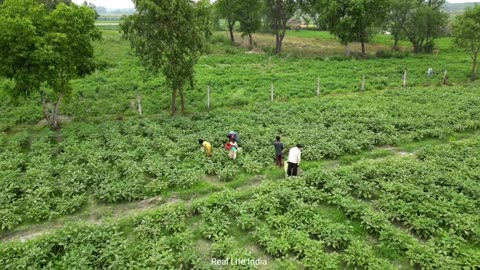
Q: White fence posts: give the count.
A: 7